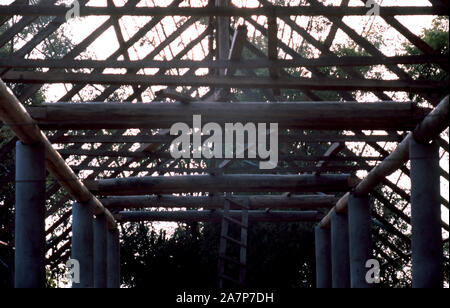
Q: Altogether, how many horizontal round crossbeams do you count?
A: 4